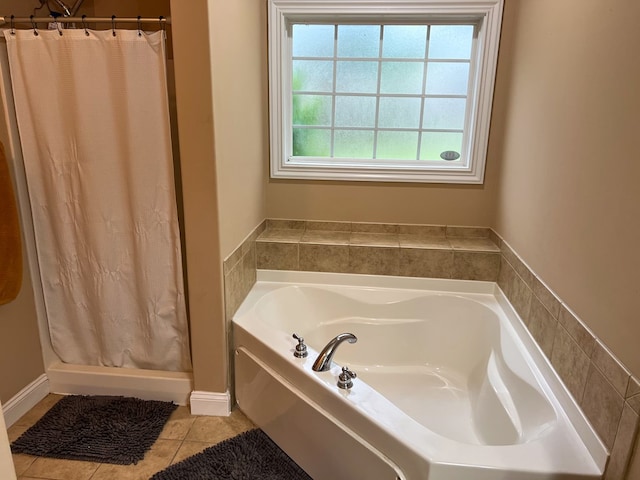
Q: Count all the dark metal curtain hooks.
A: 7